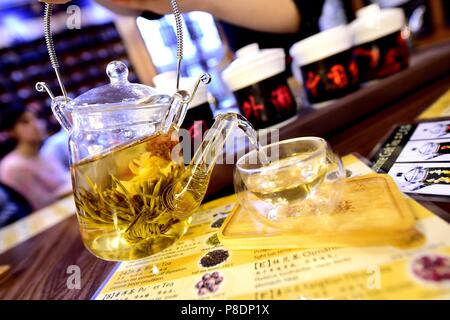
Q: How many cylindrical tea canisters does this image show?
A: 4